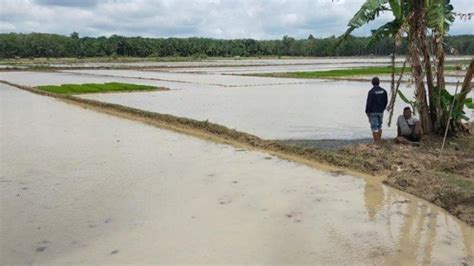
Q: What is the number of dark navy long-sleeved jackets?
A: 1